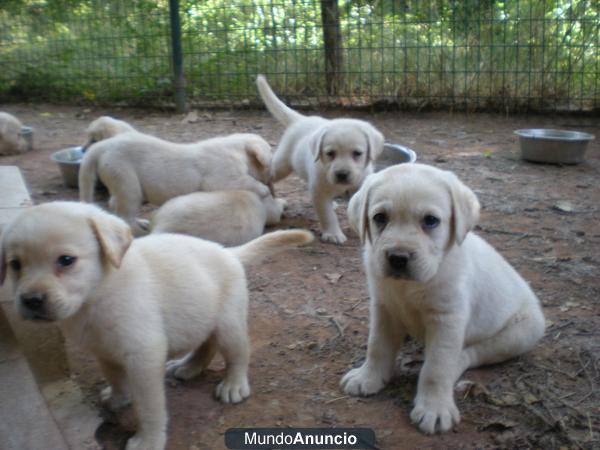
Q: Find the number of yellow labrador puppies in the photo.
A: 7